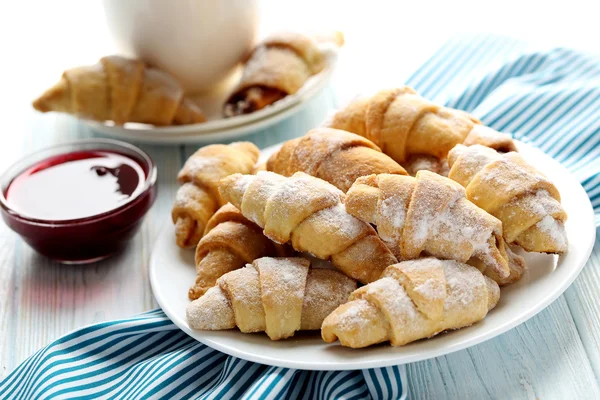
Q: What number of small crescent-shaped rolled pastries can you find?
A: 11